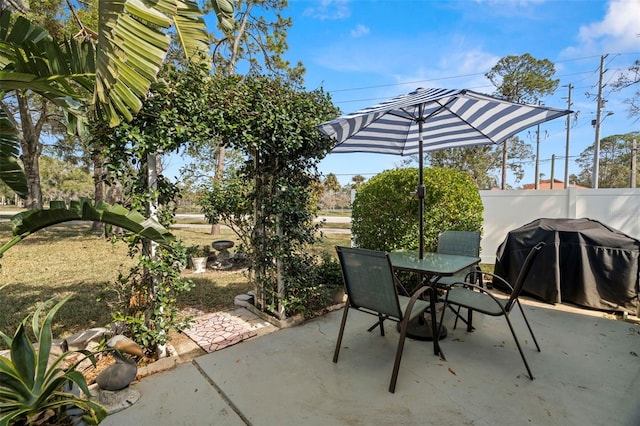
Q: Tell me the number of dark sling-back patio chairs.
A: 3